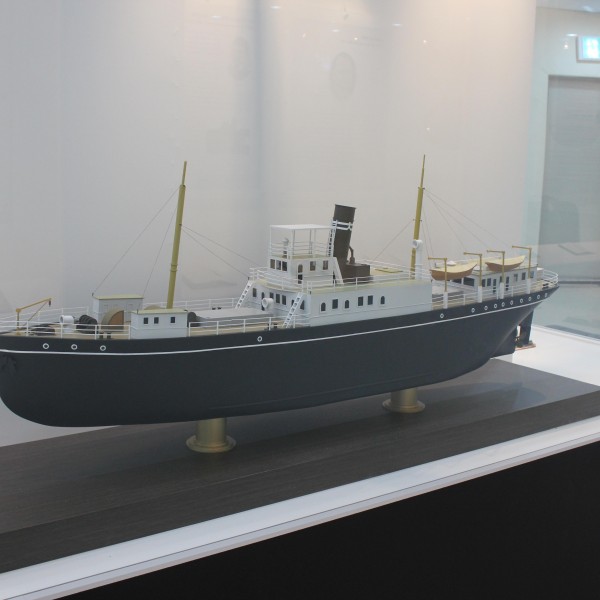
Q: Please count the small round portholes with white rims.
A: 14